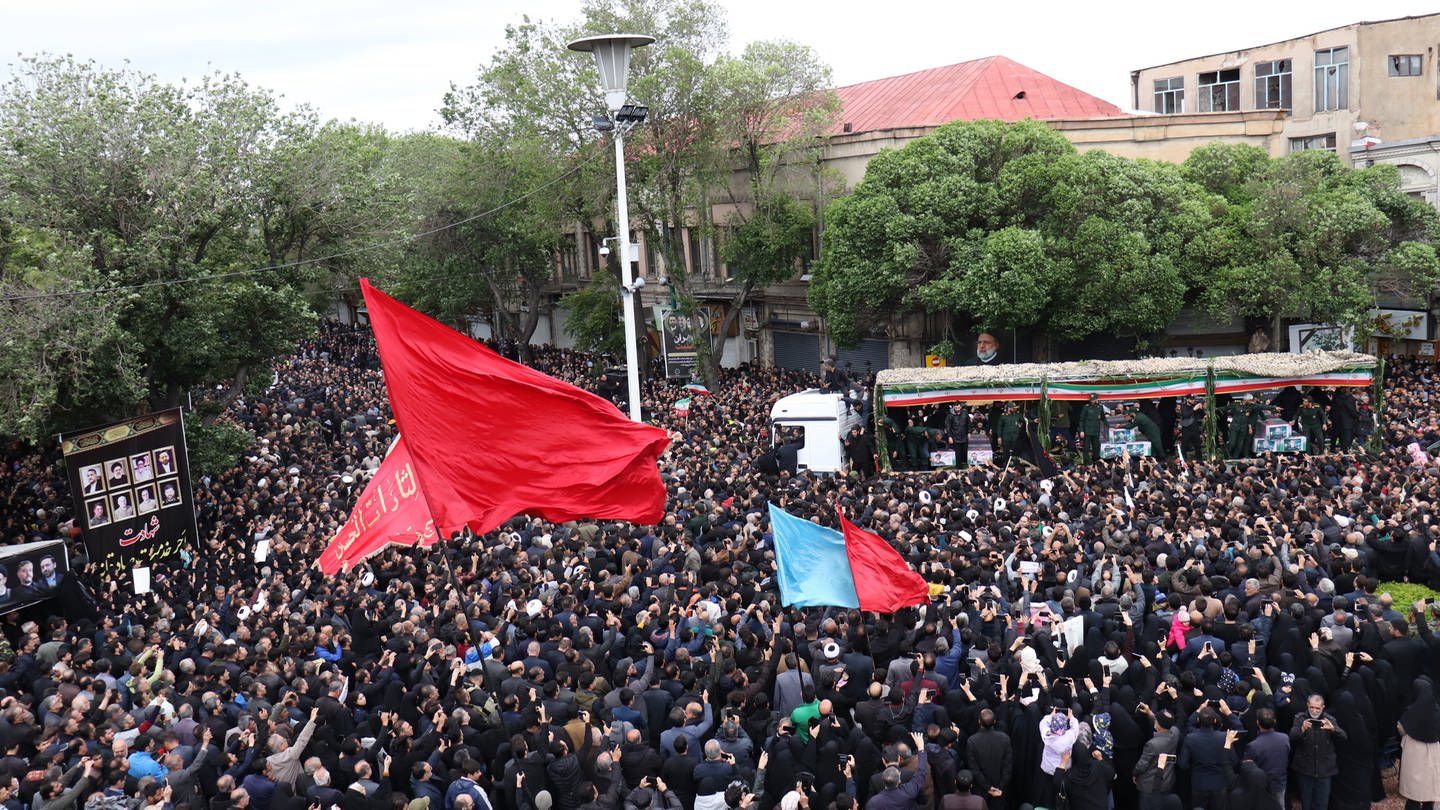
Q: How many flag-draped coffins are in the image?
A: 8